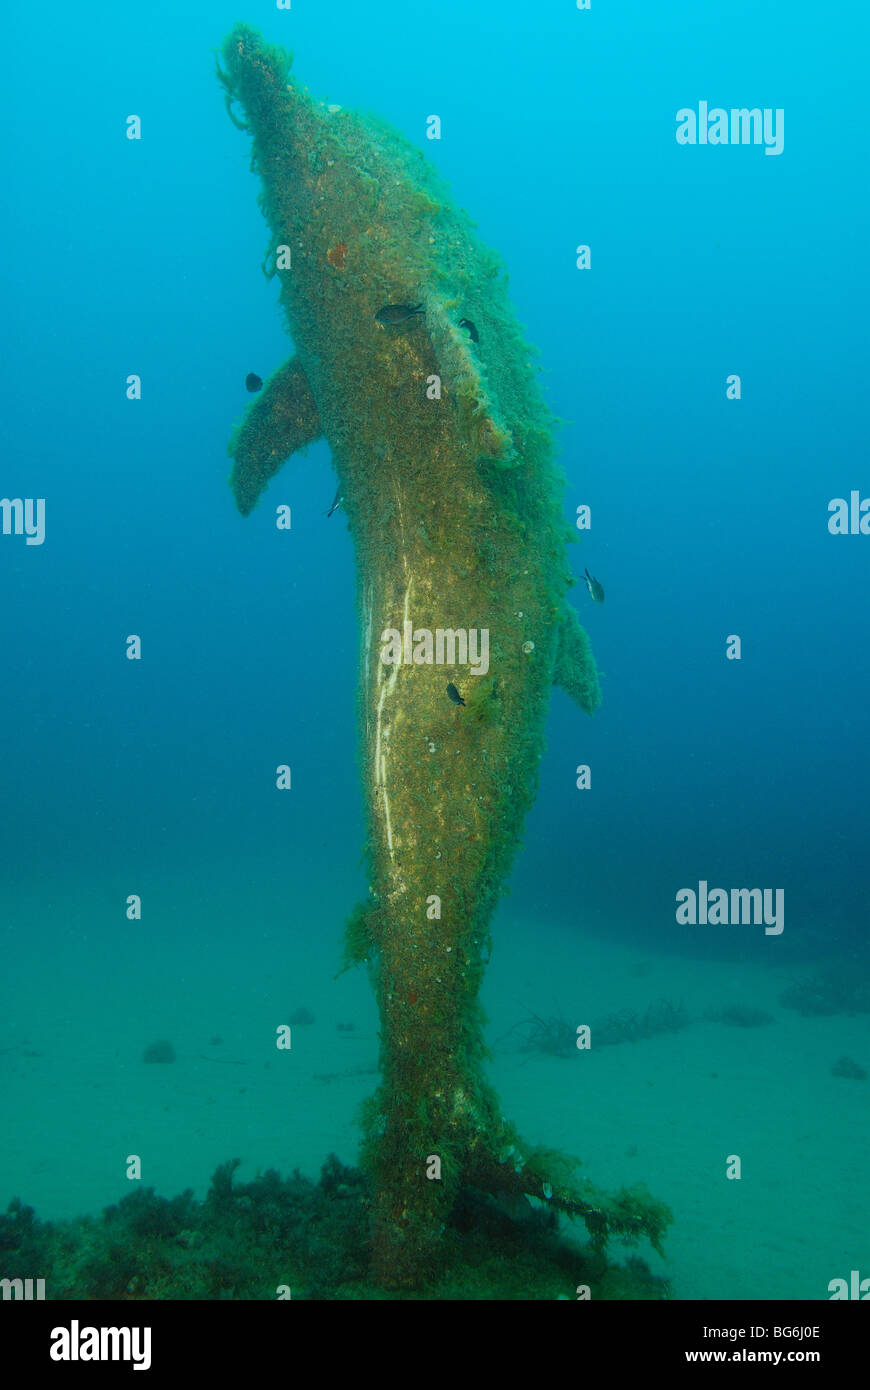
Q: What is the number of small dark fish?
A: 6